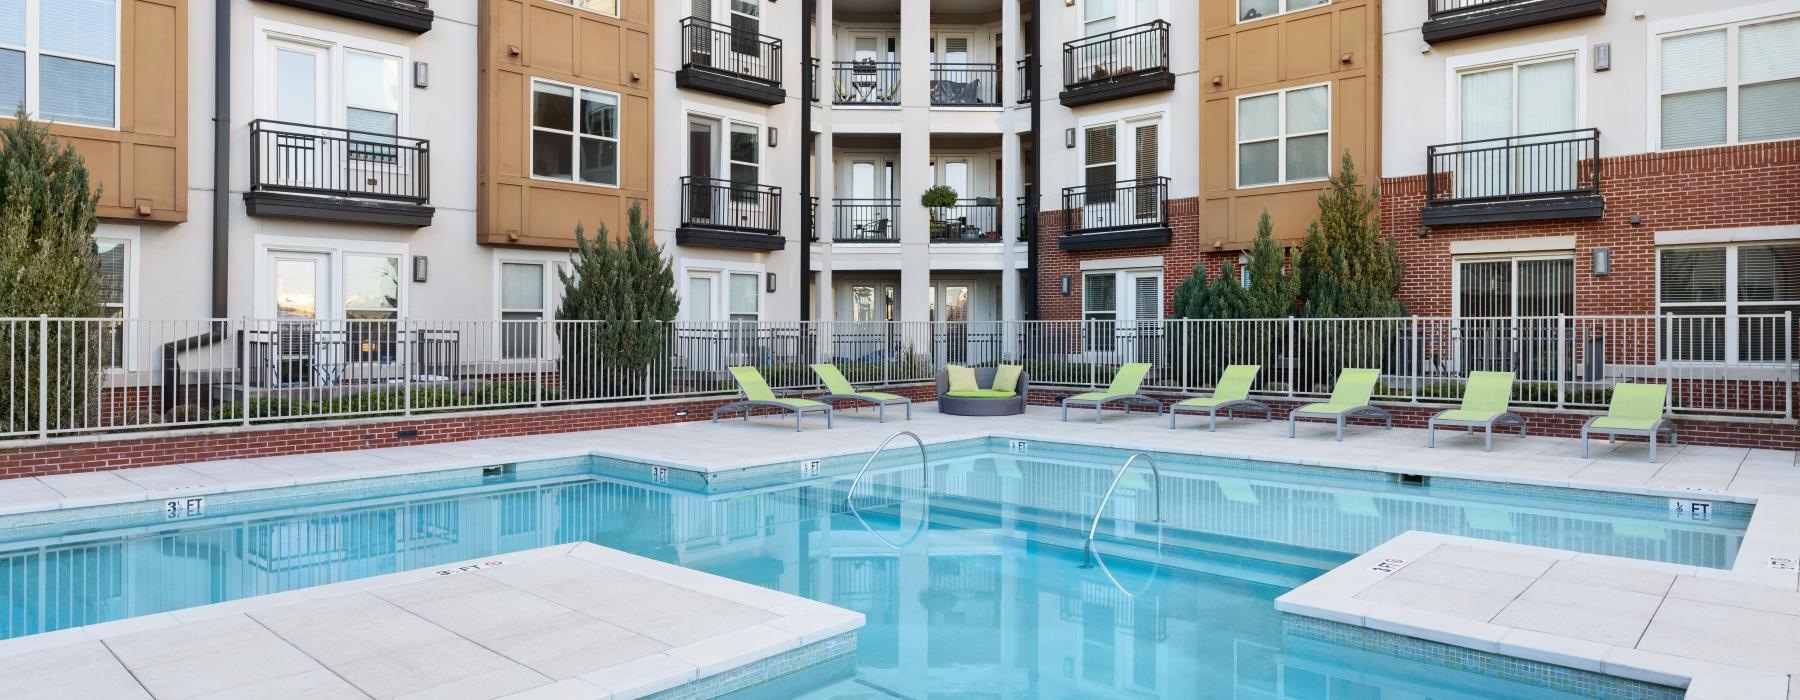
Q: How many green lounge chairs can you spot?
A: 7